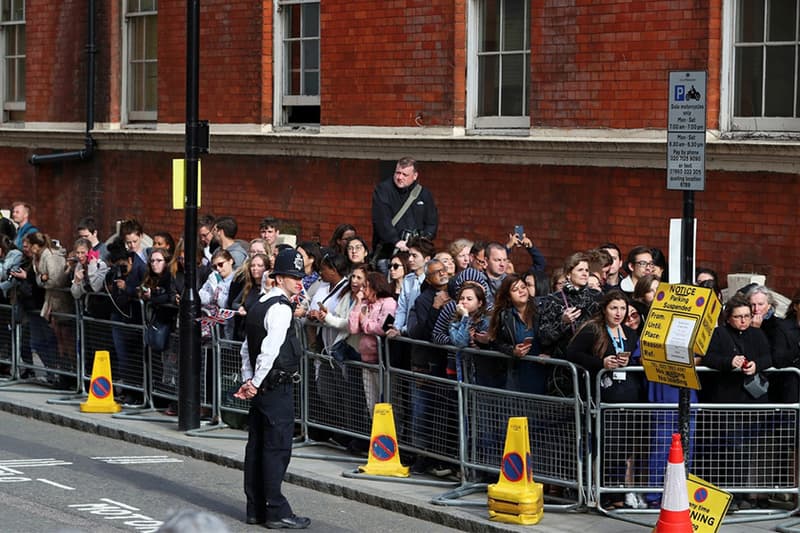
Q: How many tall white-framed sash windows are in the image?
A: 5